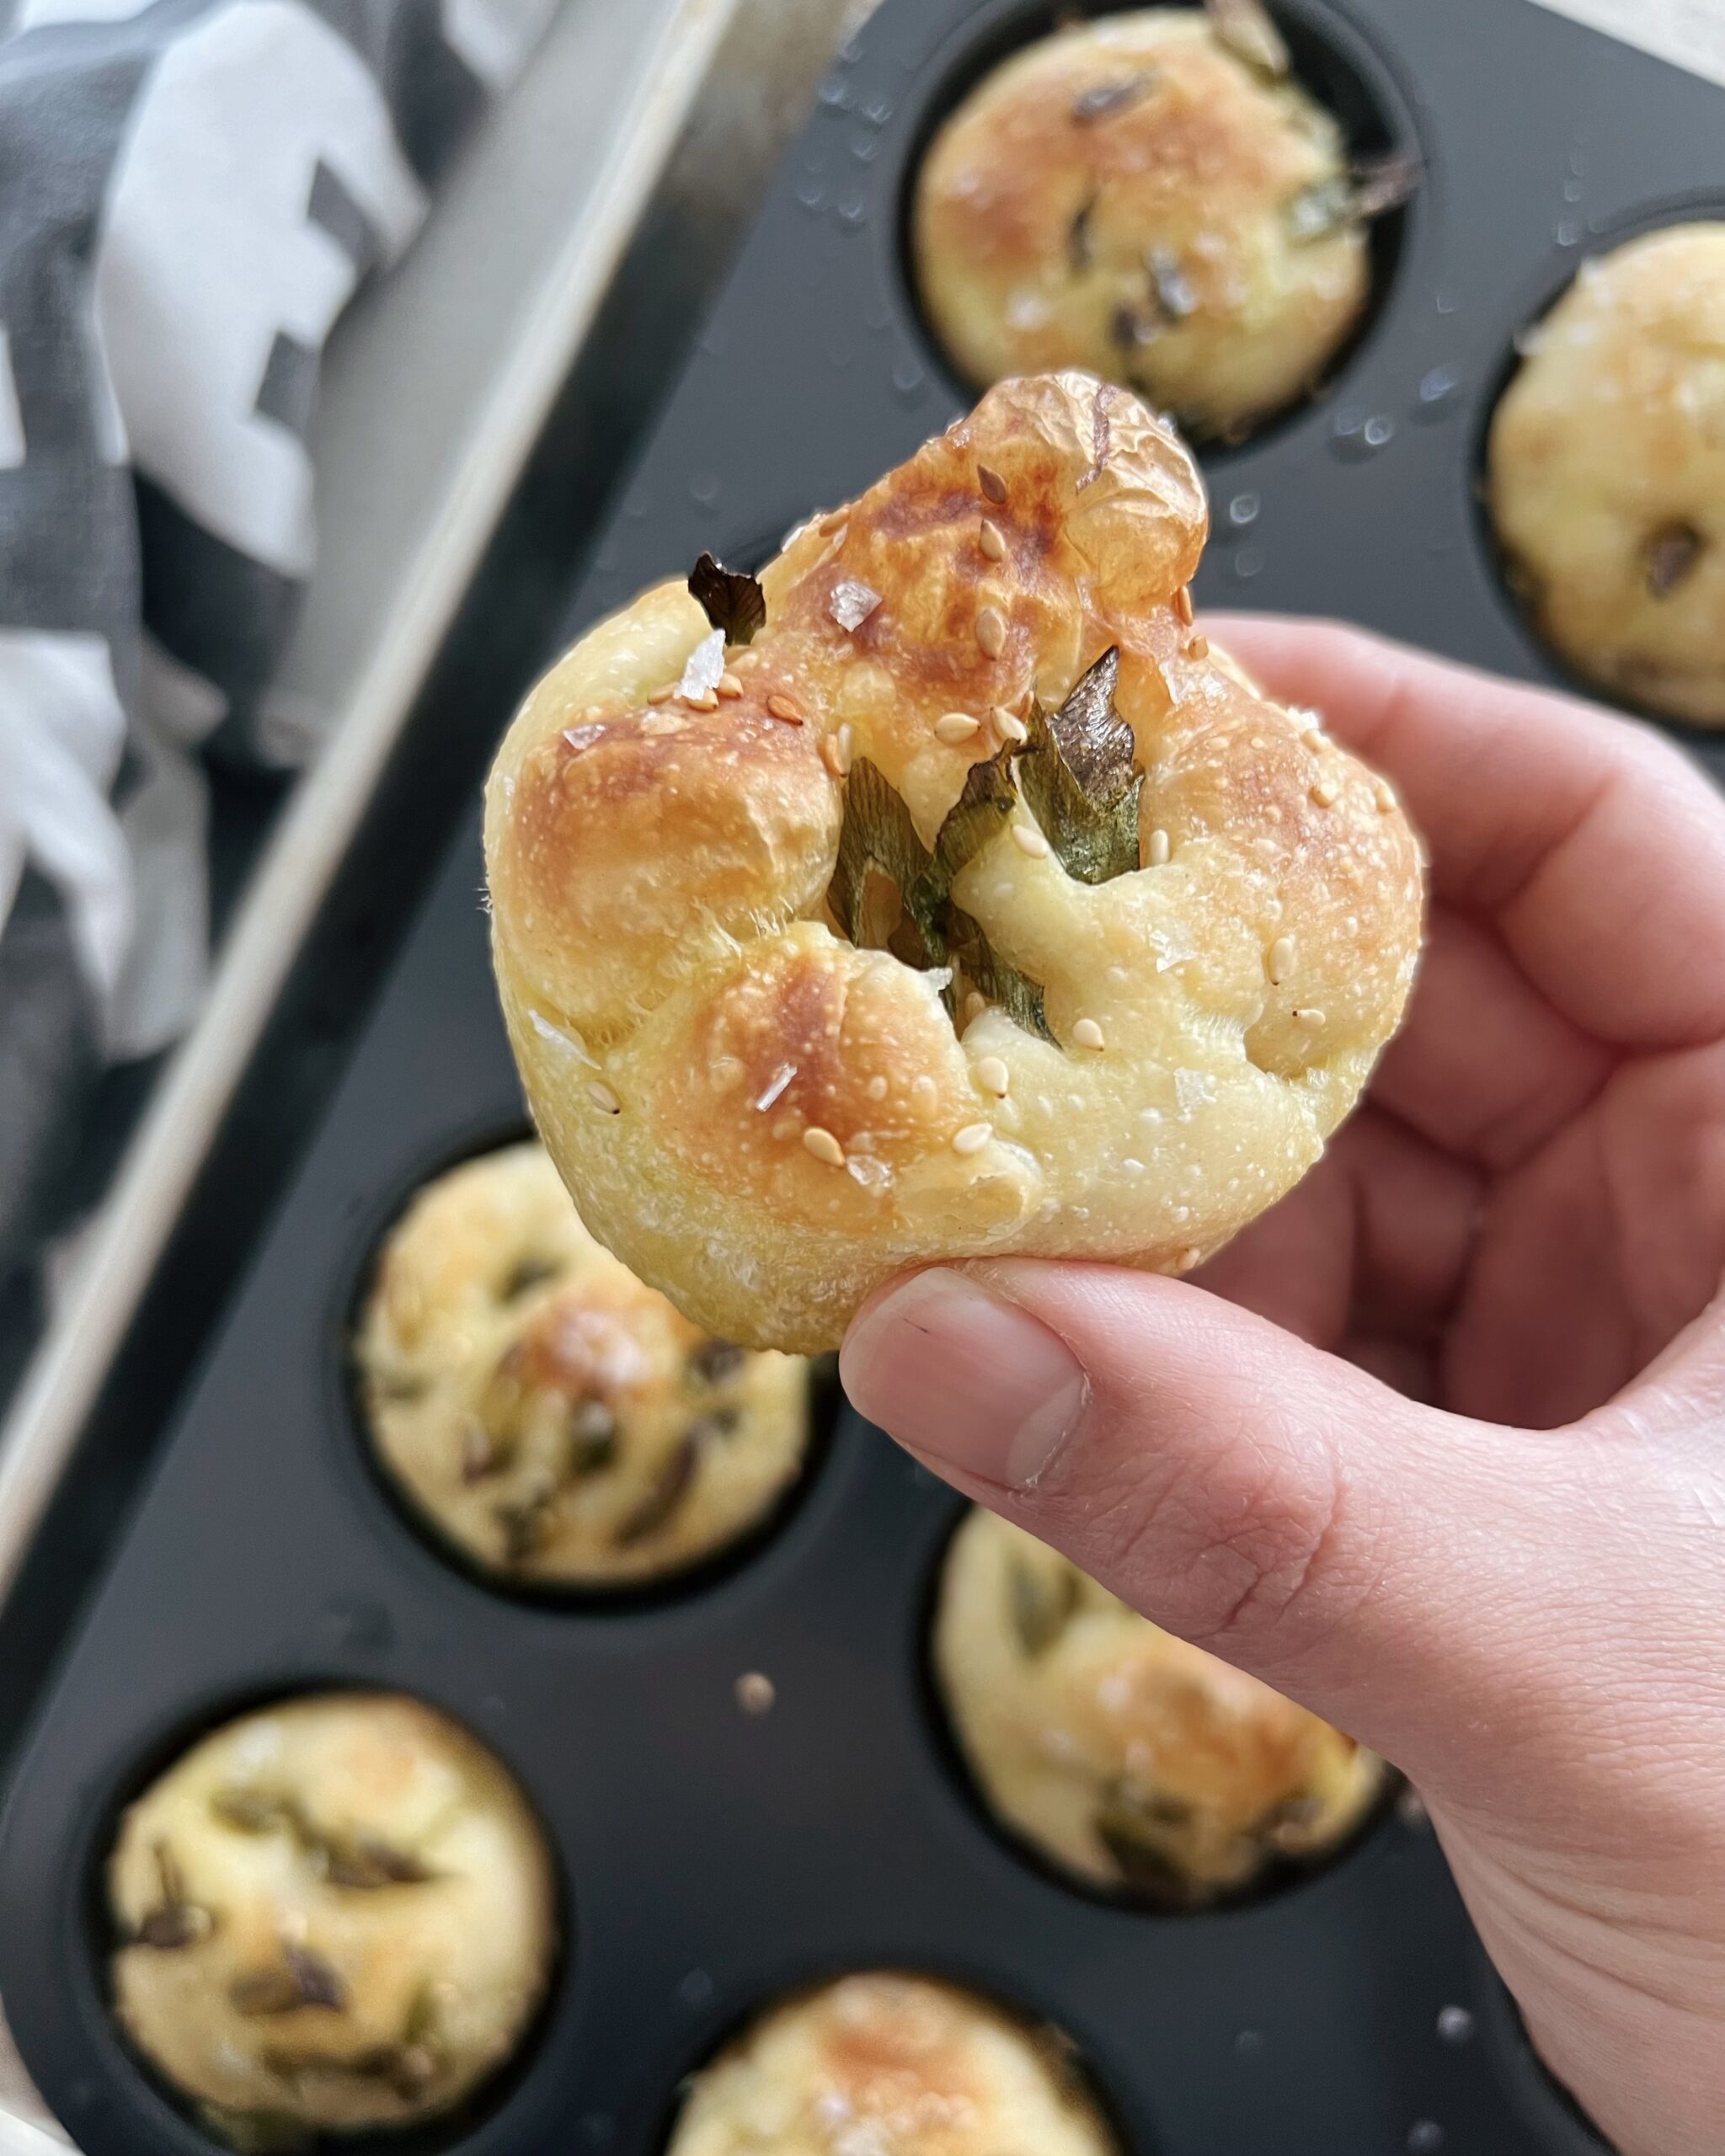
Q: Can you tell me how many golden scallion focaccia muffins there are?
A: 7